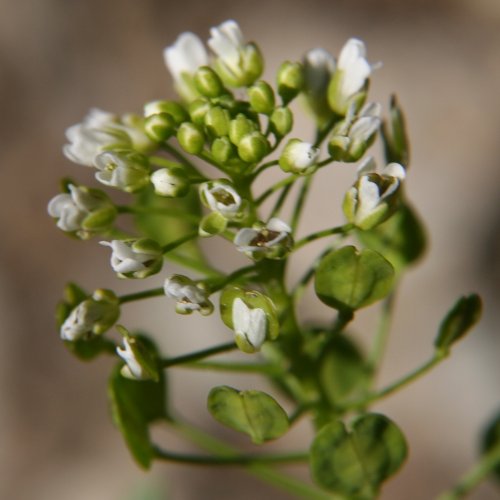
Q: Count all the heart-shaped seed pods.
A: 3